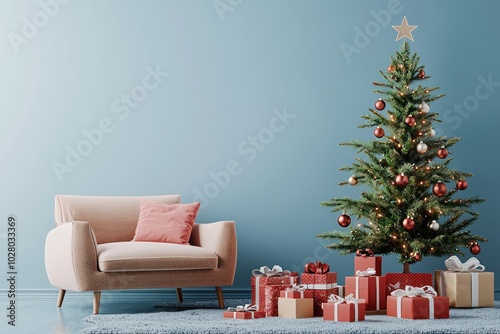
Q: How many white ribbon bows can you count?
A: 7